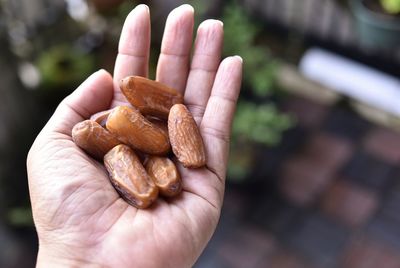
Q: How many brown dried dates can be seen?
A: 7